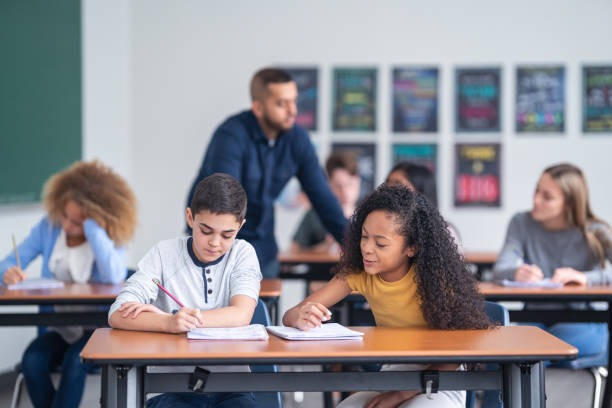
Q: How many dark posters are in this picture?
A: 9